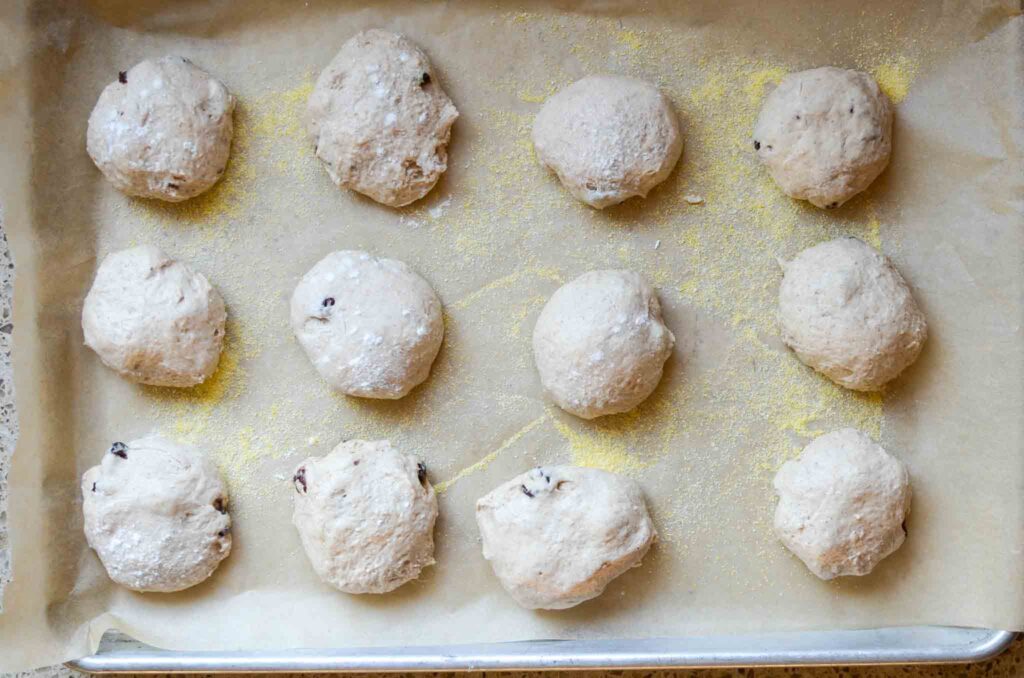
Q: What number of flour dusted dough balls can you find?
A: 12